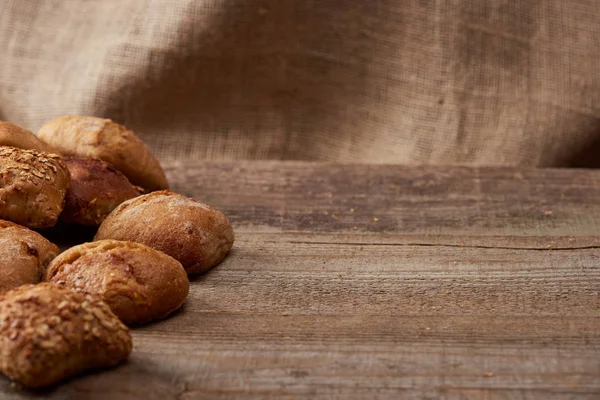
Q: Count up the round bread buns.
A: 8